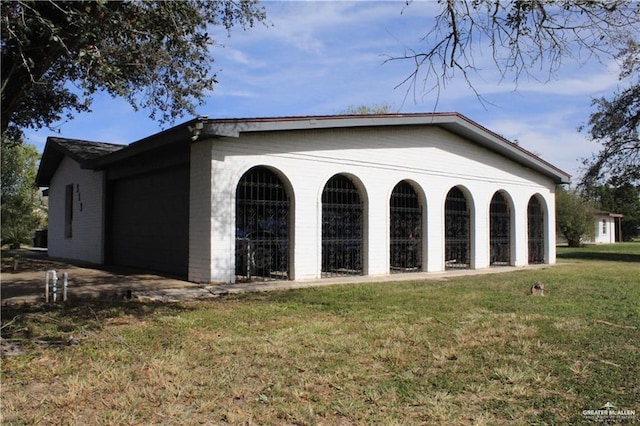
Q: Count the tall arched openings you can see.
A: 6